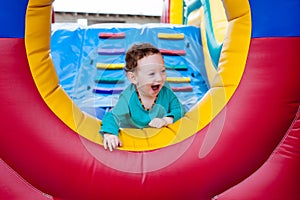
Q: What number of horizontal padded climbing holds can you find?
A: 10